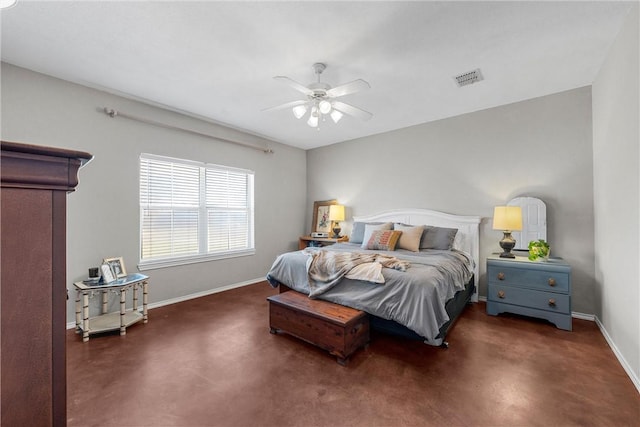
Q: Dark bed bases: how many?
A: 1